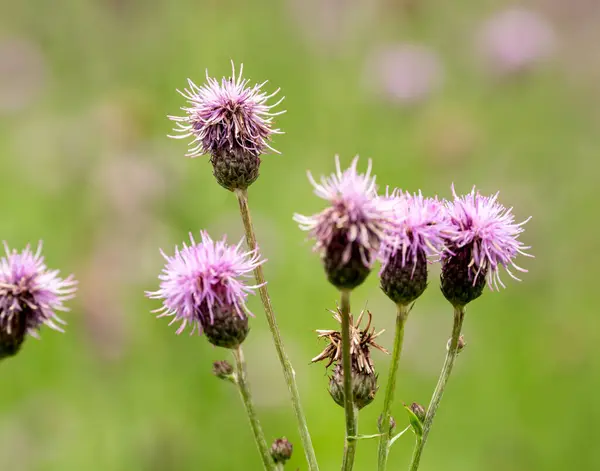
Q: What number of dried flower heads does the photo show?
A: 1